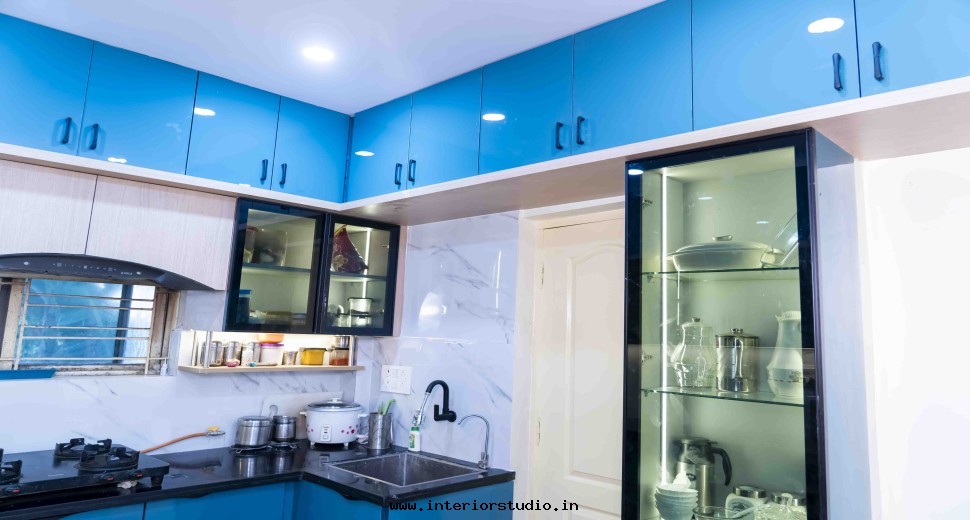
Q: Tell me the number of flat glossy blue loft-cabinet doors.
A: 10